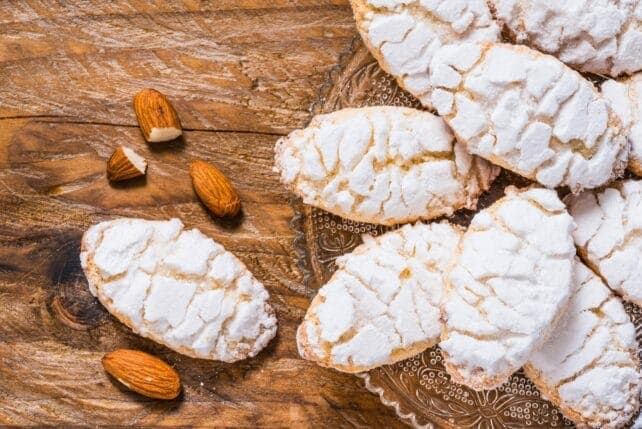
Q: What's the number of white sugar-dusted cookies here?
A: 10